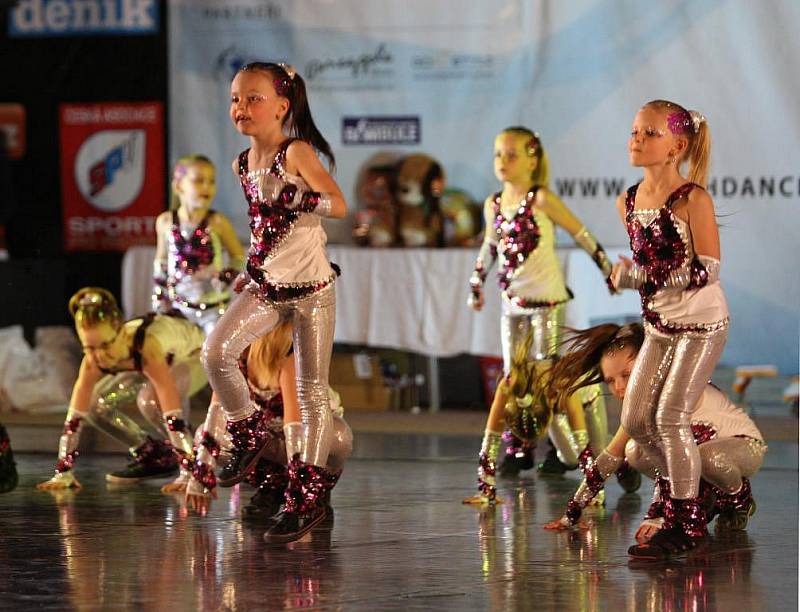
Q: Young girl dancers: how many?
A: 8